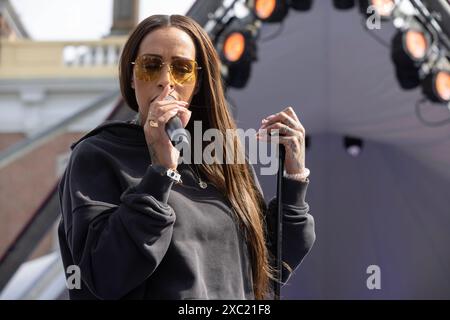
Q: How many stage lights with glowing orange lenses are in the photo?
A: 5